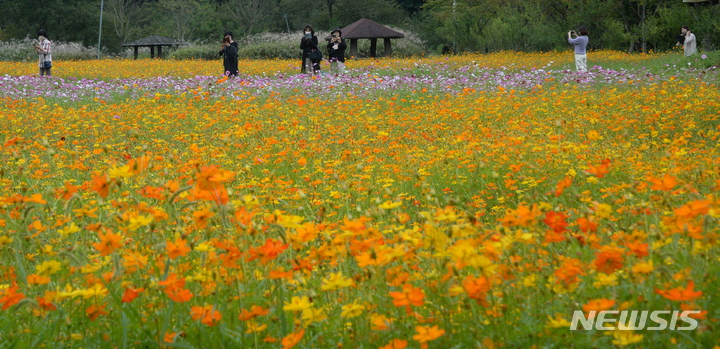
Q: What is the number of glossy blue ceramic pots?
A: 0